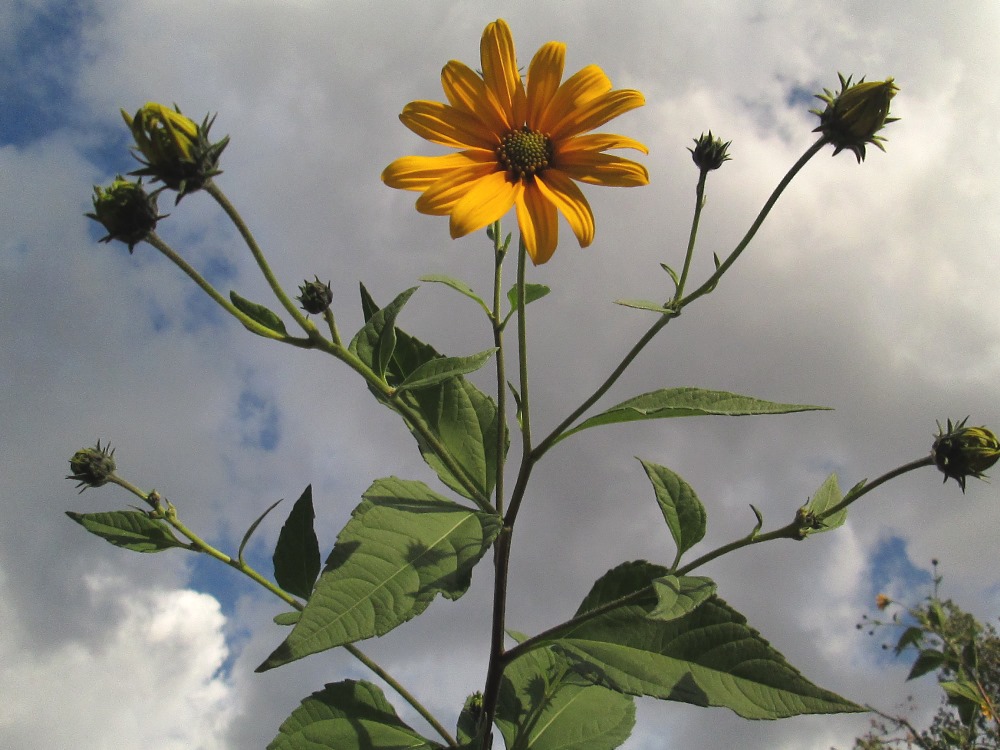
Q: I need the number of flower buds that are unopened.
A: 7